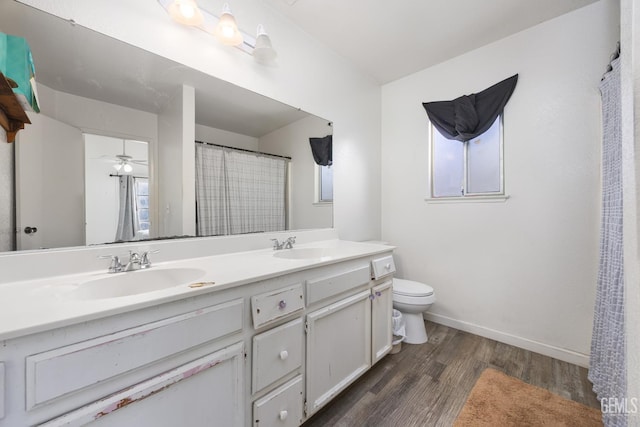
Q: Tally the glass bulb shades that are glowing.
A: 2